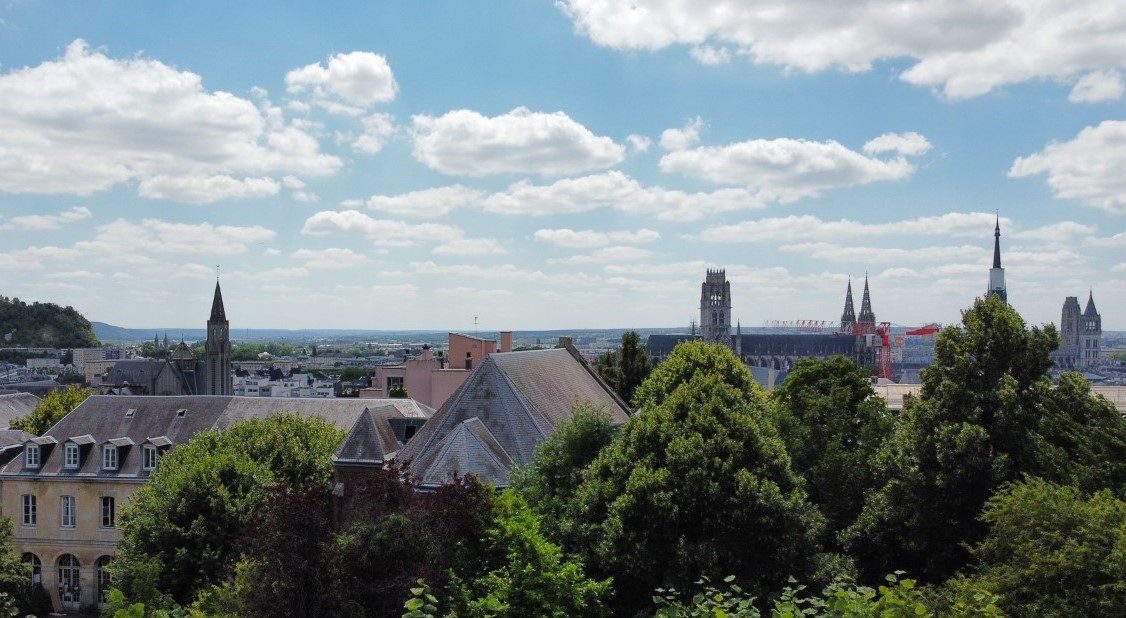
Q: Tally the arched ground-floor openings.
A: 3